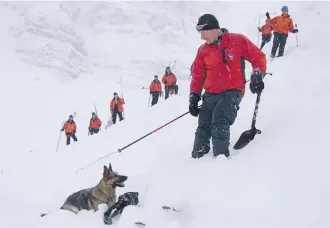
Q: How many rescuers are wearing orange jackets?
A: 7